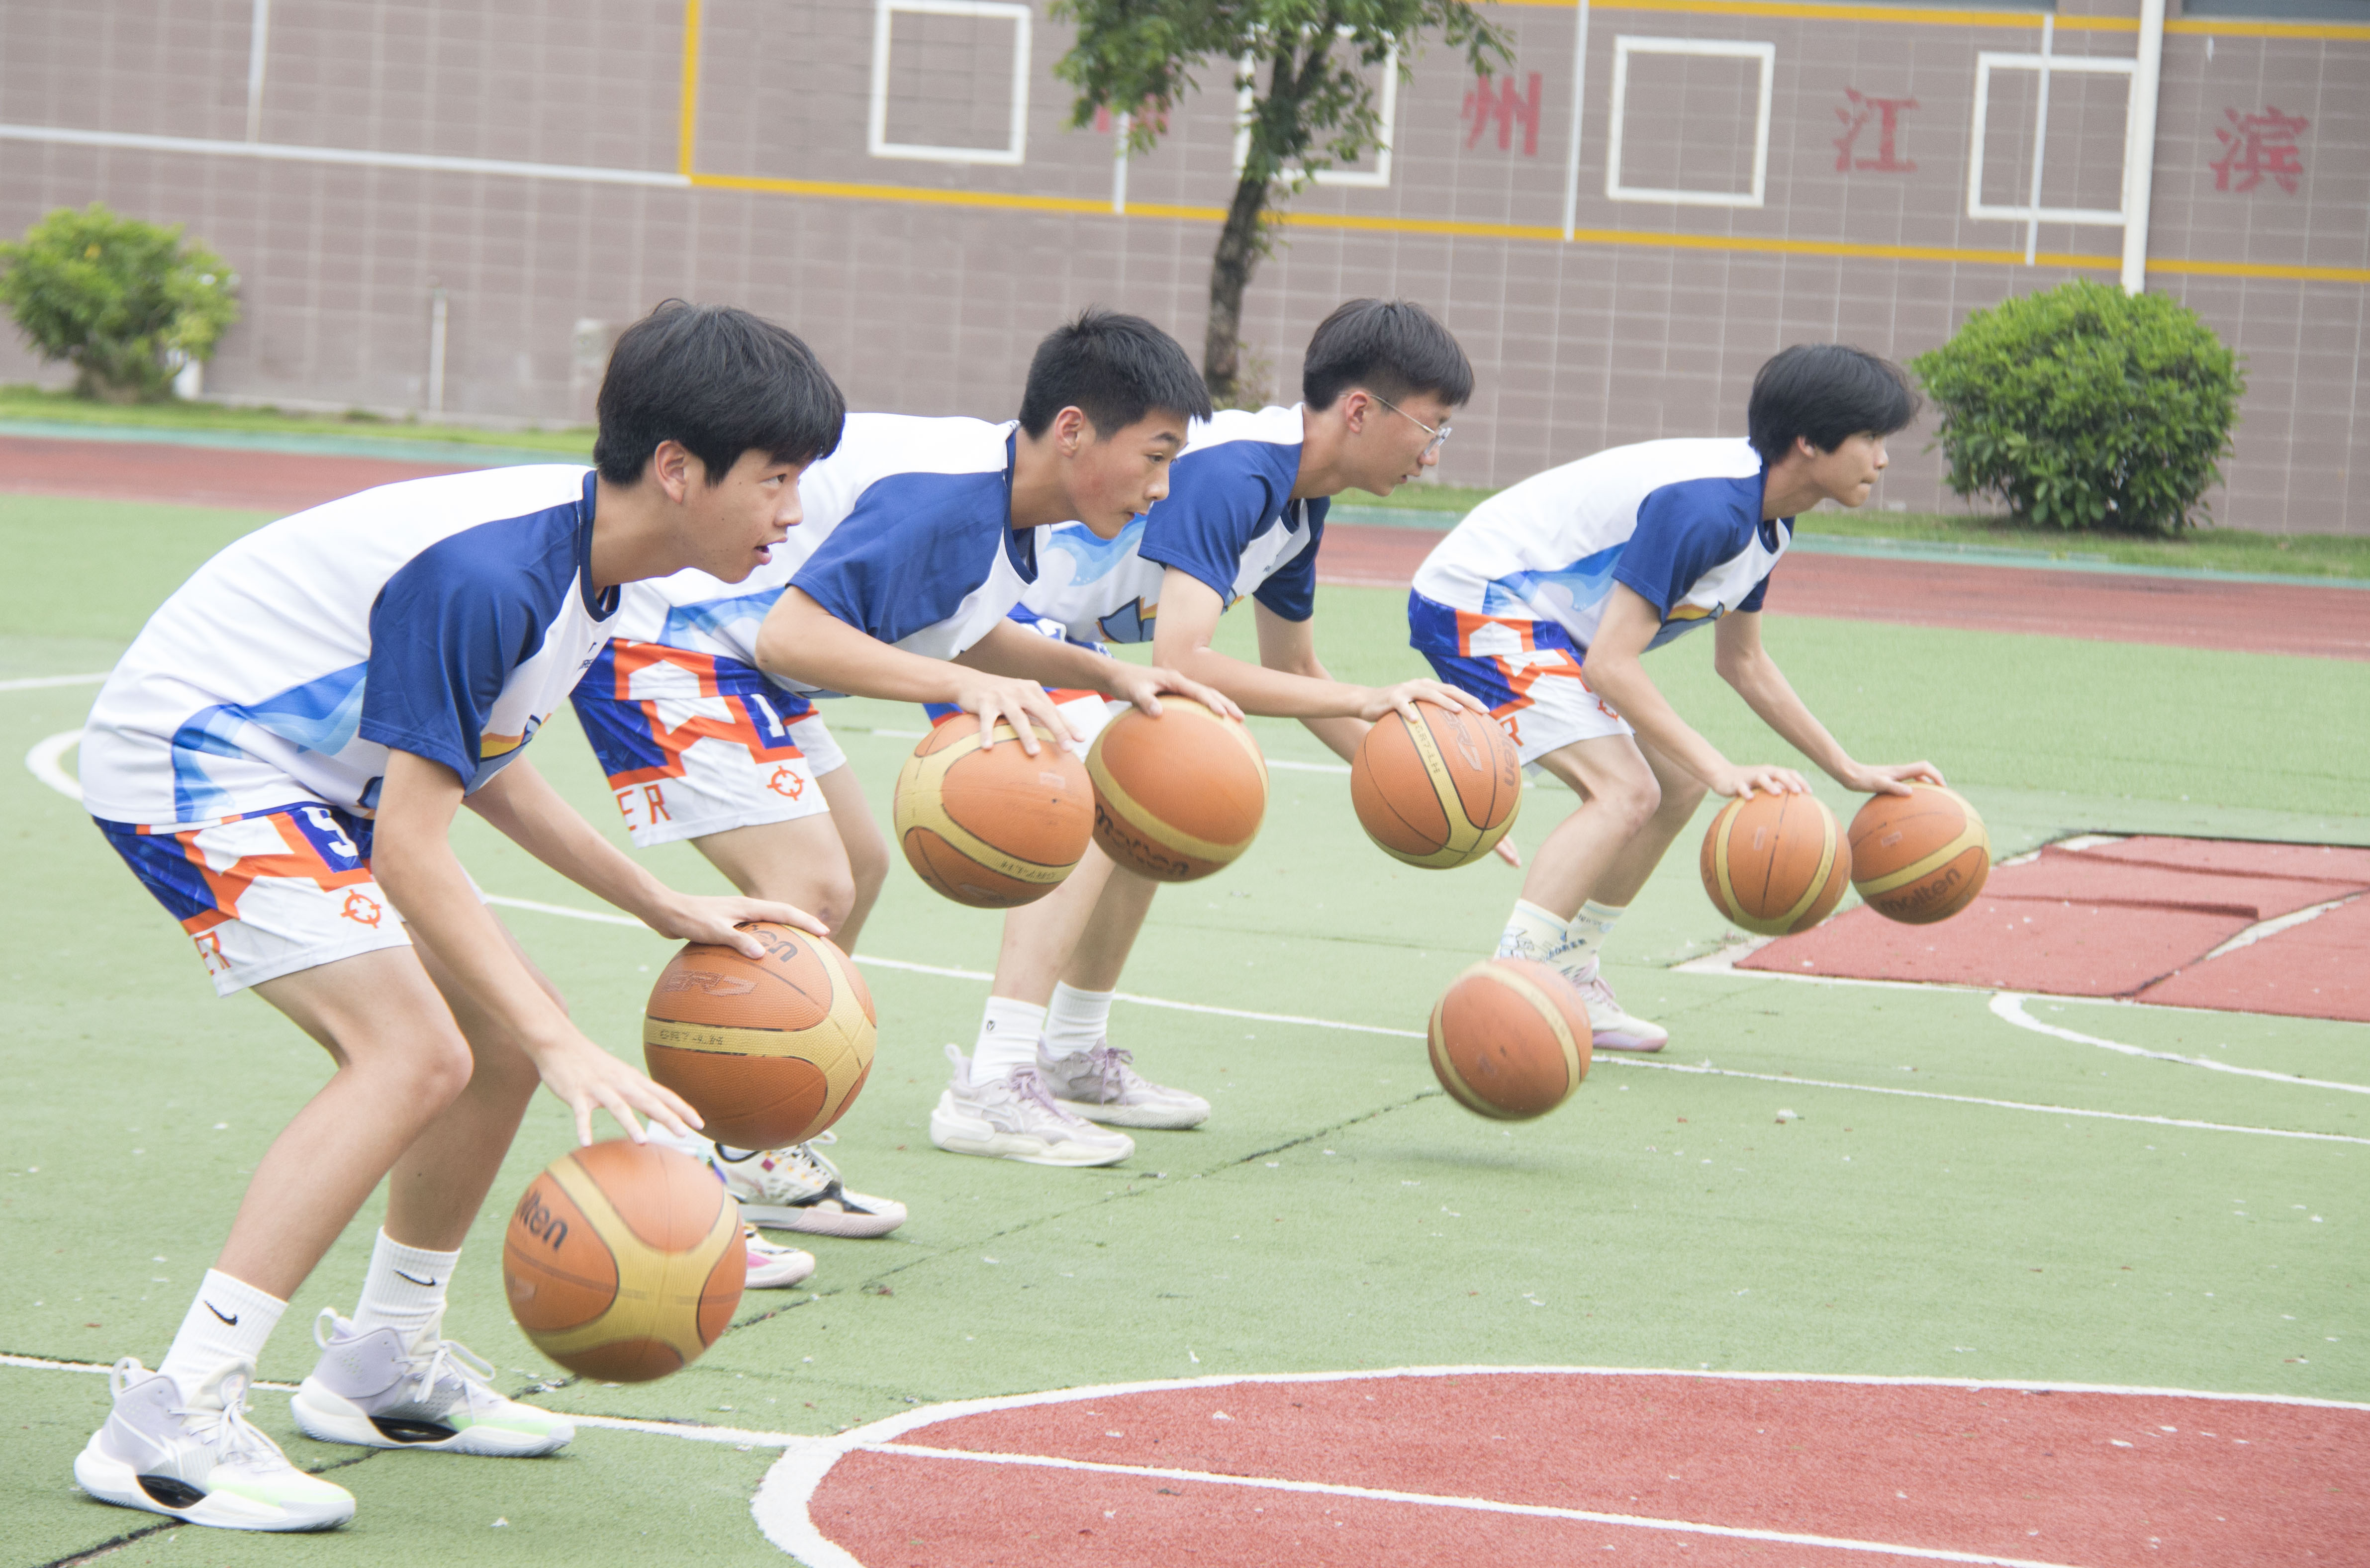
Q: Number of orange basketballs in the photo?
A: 8